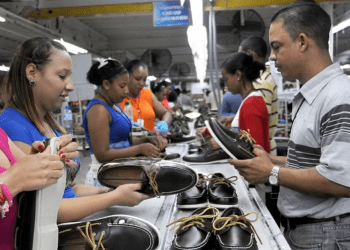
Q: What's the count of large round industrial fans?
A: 3